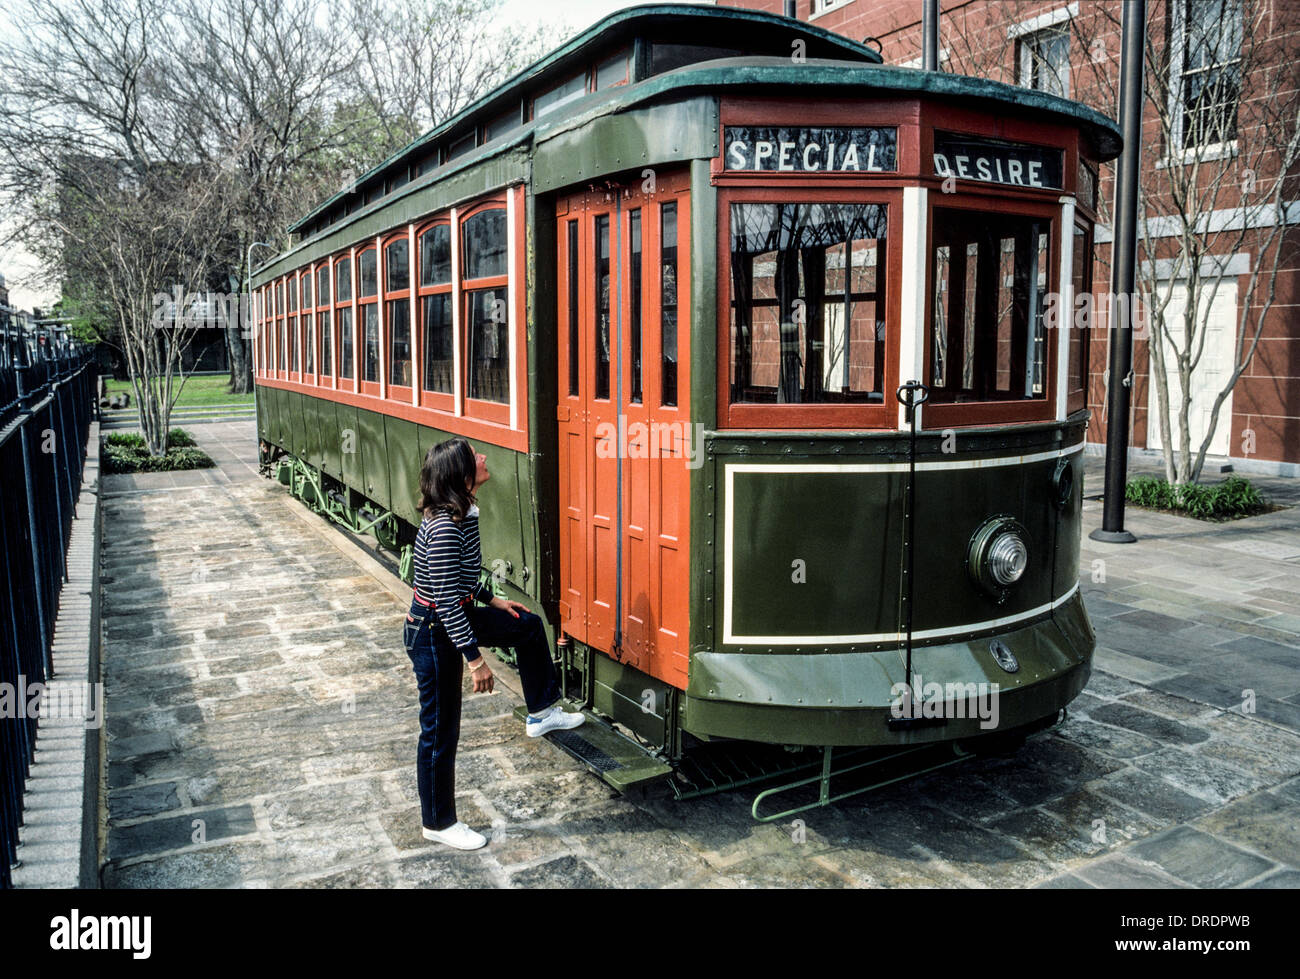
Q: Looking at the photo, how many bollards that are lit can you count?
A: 0